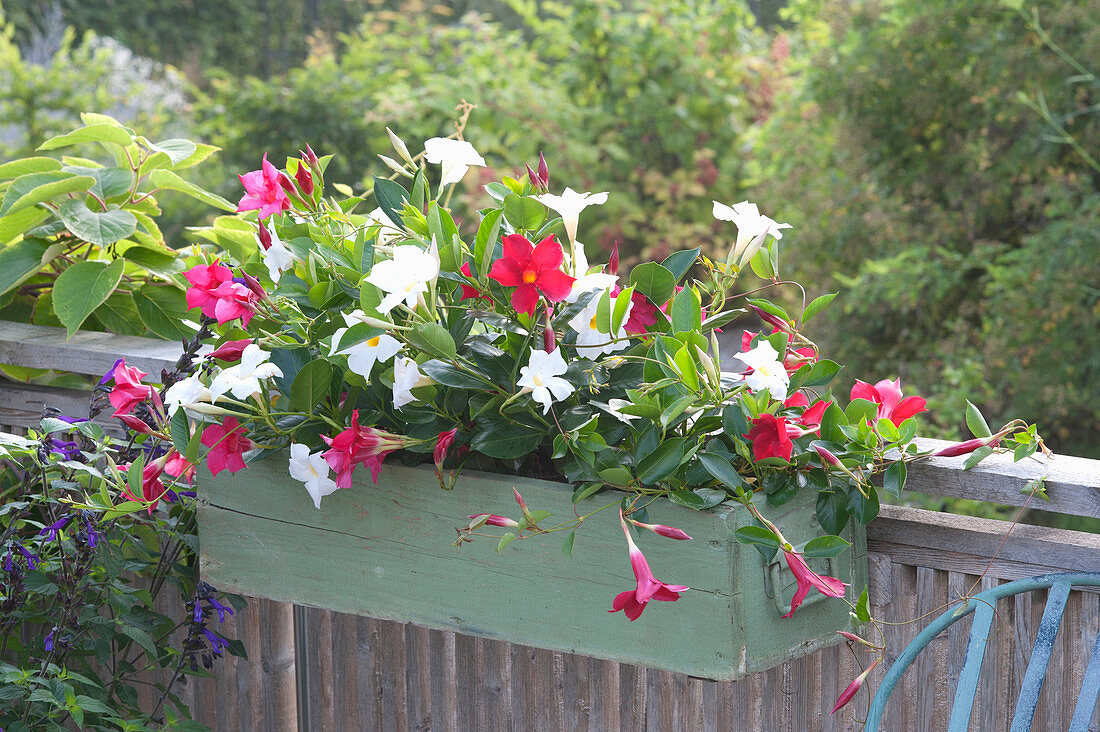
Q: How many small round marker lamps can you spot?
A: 0